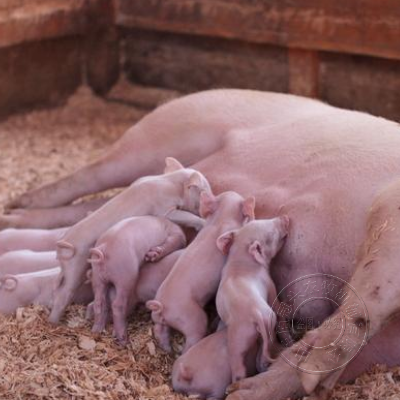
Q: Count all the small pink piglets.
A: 9